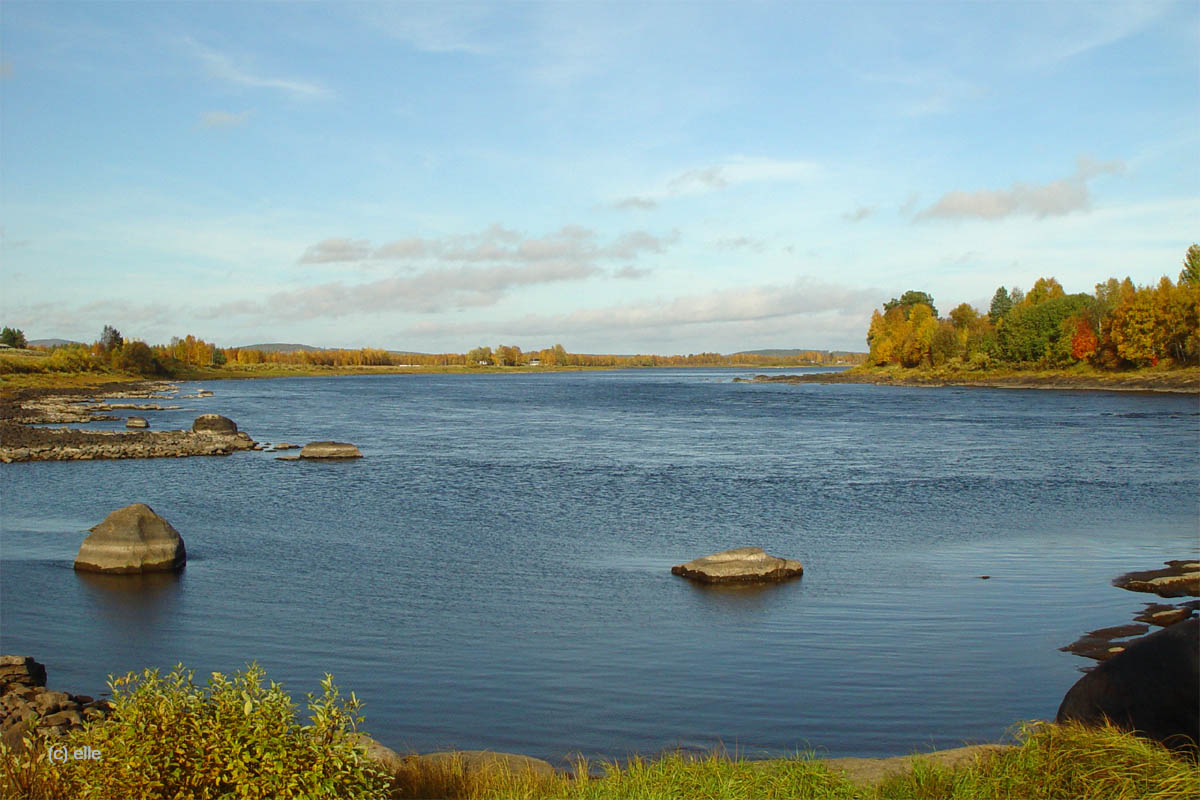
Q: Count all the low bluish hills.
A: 3